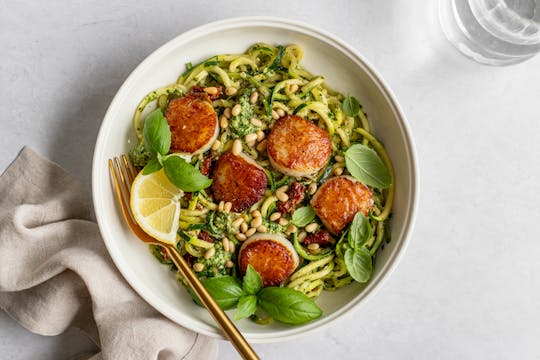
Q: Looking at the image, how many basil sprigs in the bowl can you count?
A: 3